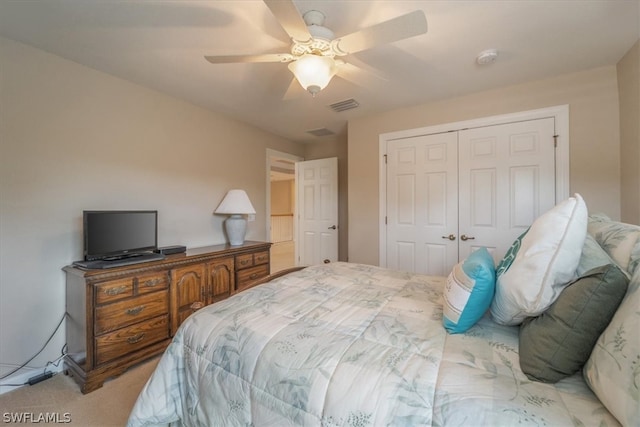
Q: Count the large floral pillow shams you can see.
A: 2